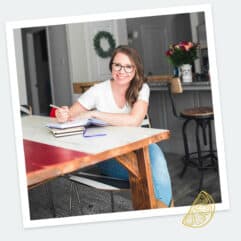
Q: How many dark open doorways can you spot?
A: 1